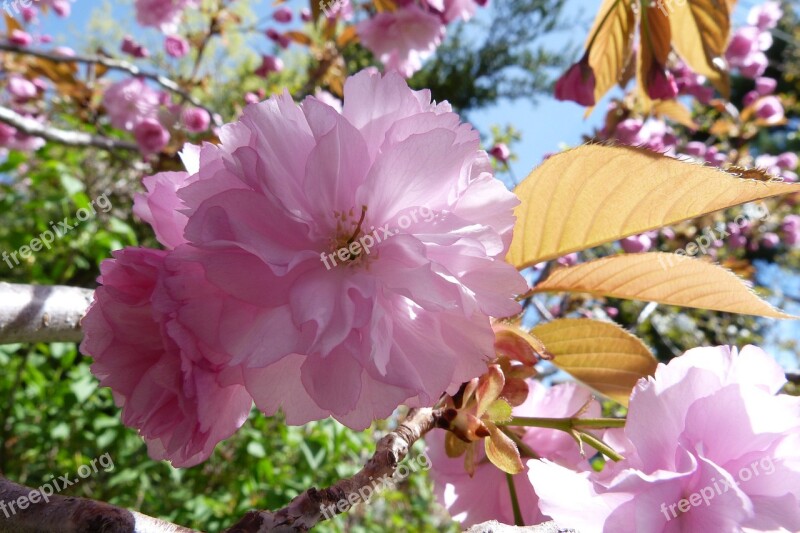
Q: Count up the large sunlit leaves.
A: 3